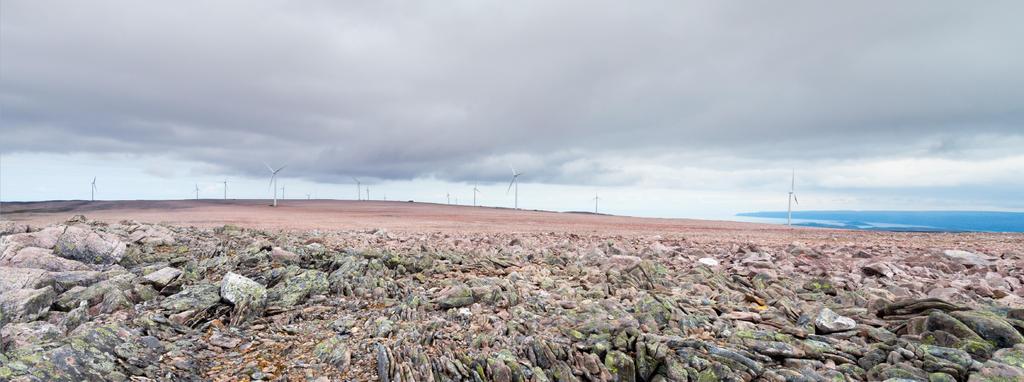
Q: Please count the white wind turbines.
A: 15